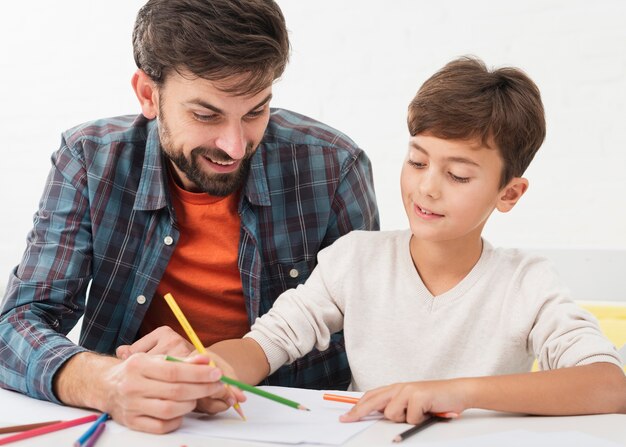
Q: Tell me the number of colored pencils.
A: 8